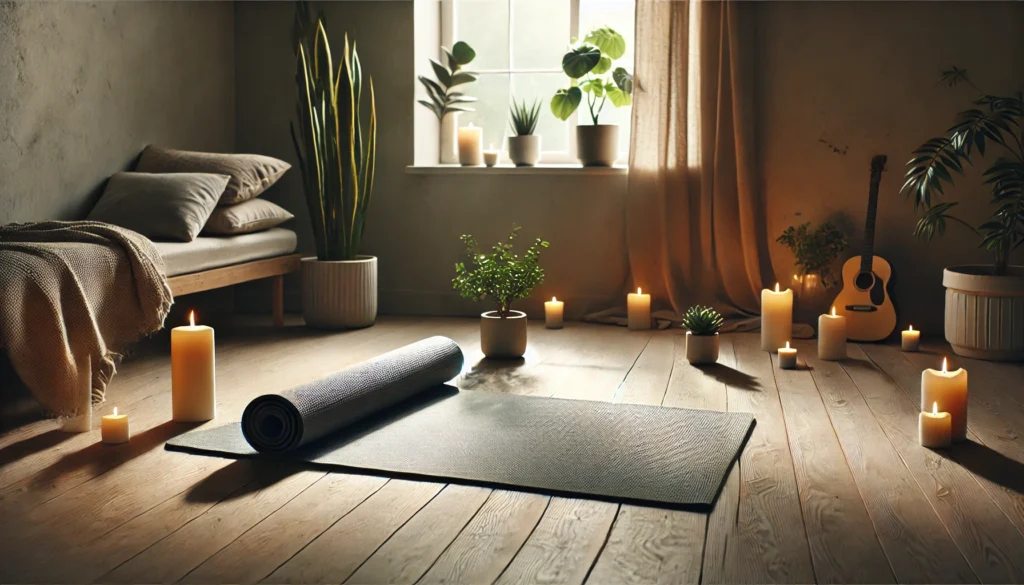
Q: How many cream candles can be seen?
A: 12